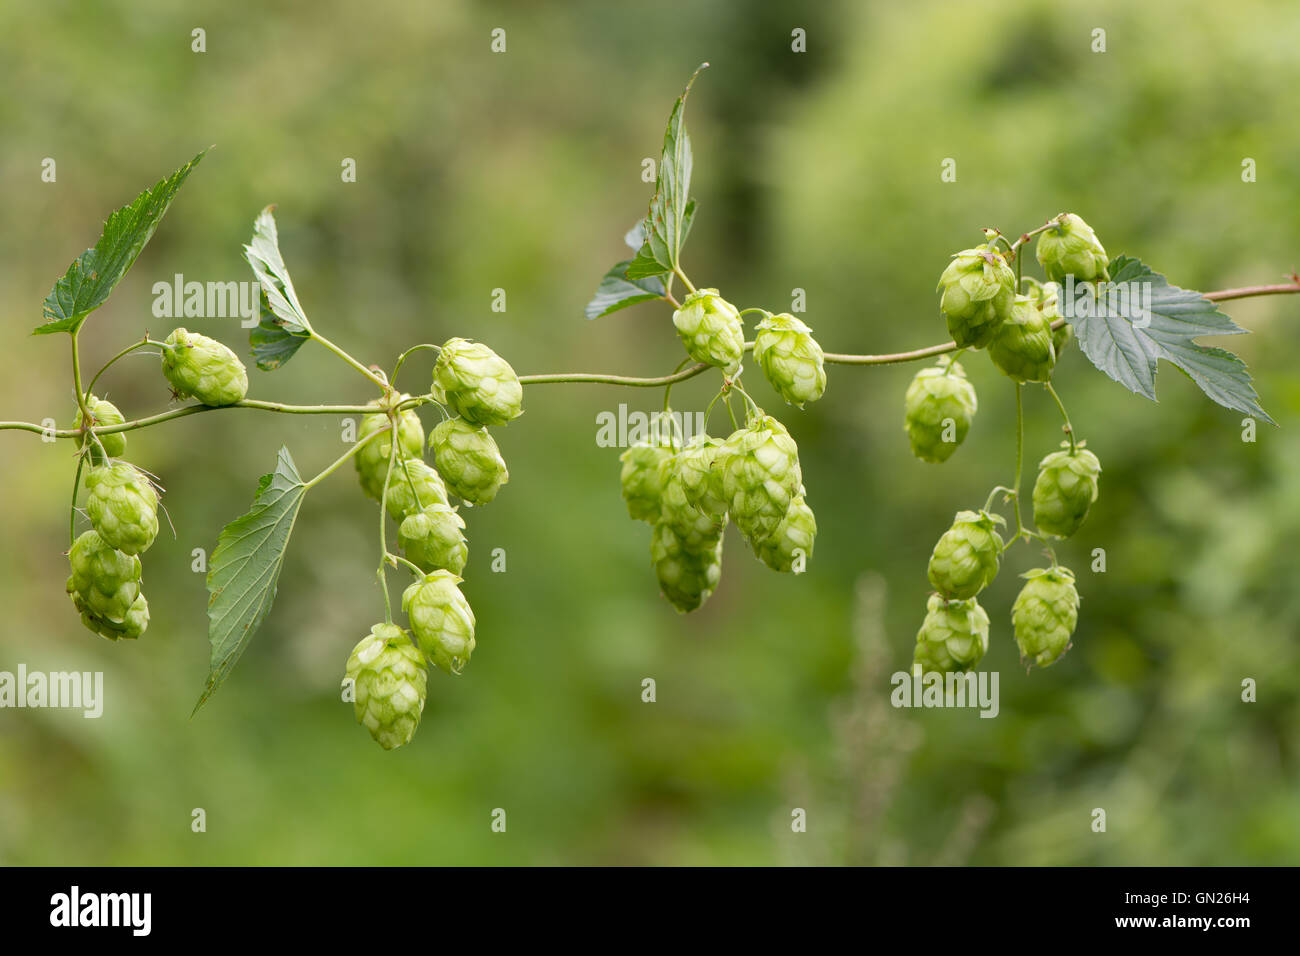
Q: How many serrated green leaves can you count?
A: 6